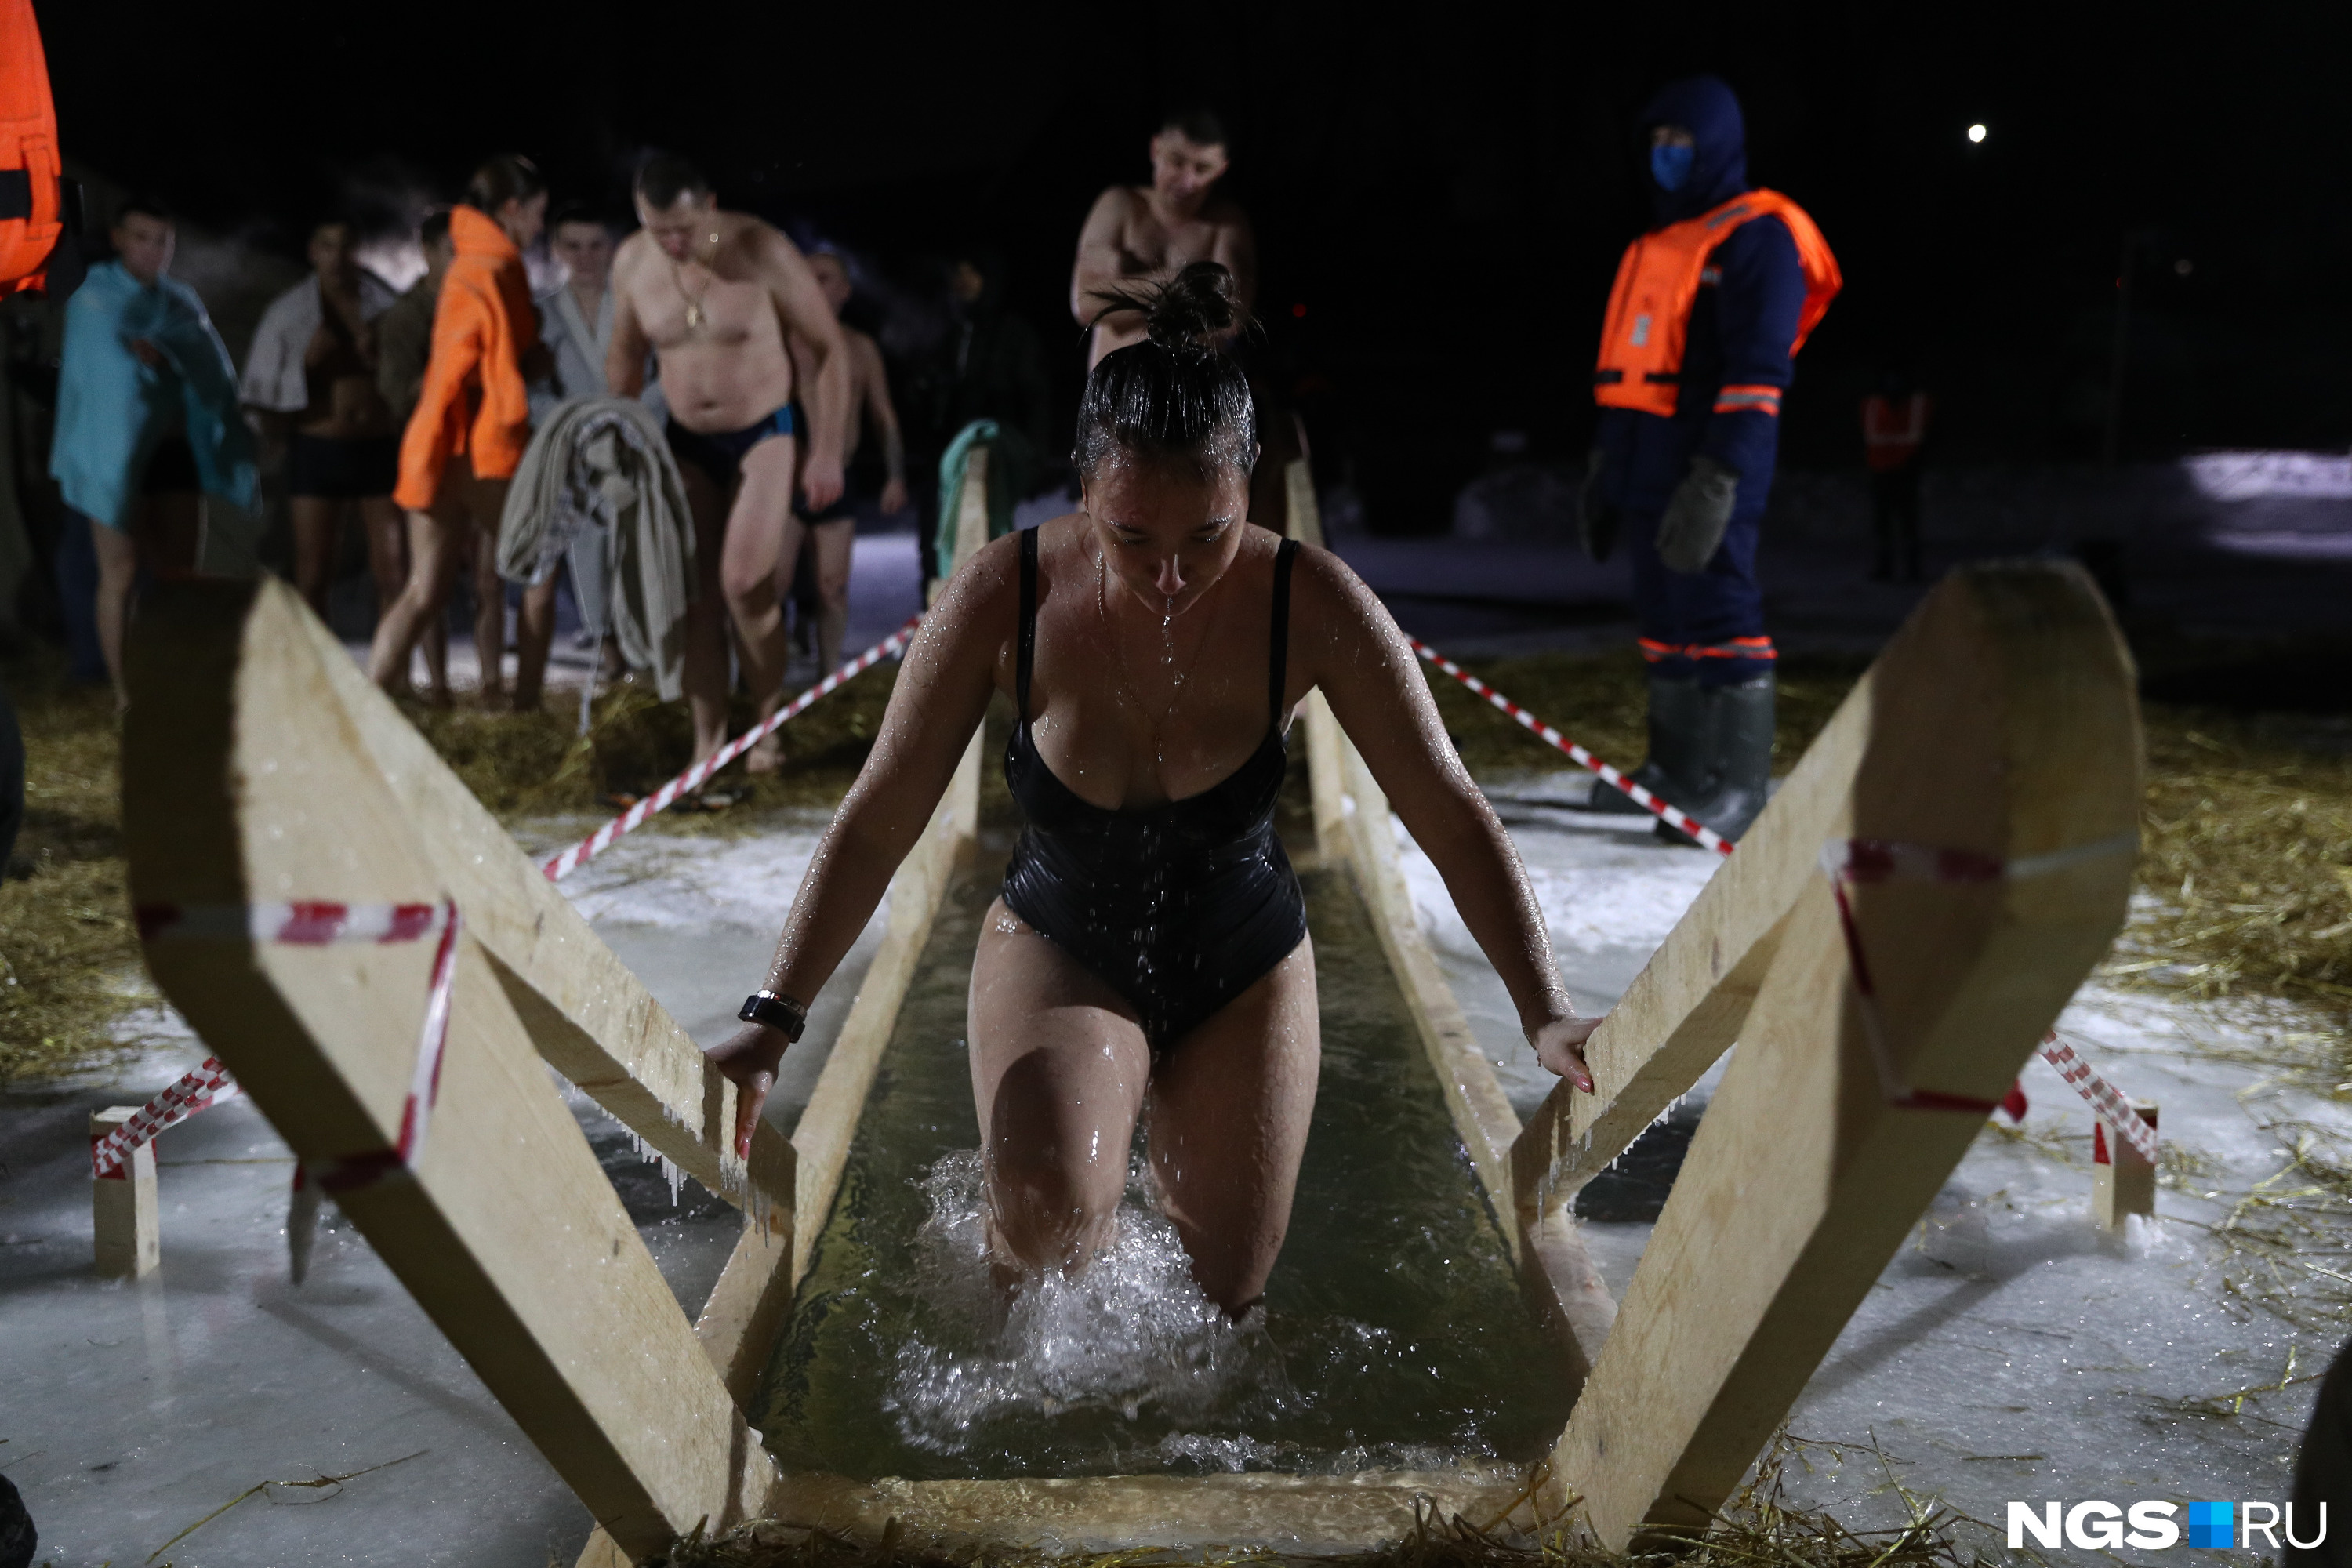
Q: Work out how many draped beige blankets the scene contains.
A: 1